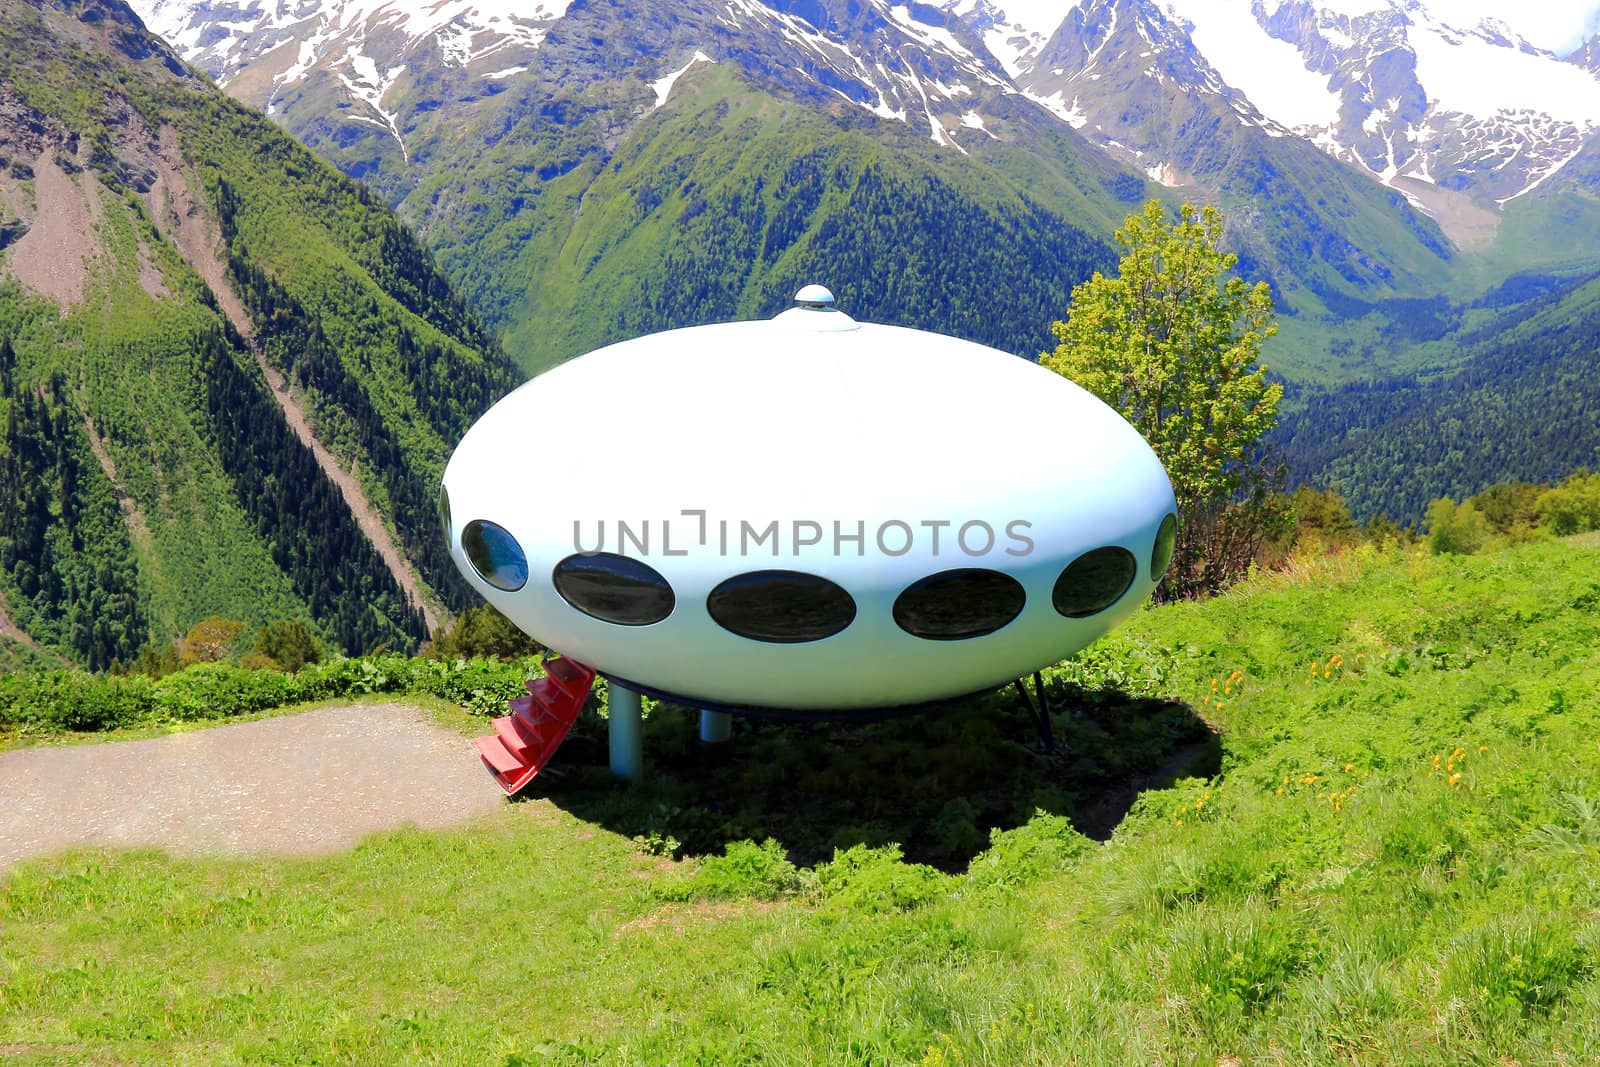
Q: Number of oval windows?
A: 7